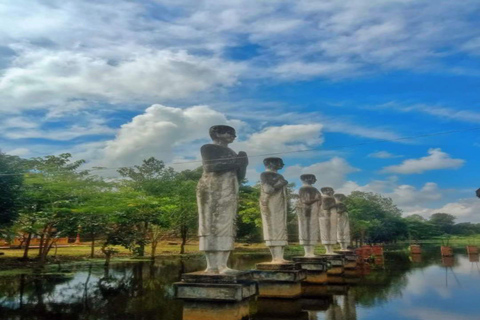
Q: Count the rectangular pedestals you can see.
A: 5